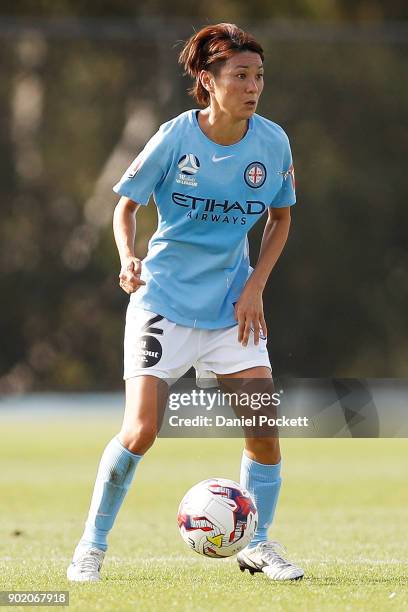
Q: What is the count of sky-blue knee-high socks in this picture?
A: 2